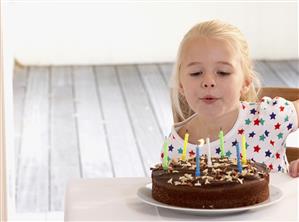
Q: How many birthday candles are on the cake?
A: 7